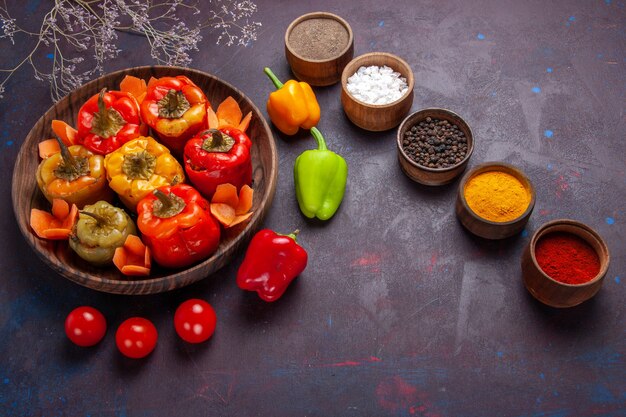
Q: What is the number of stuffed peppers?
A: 7